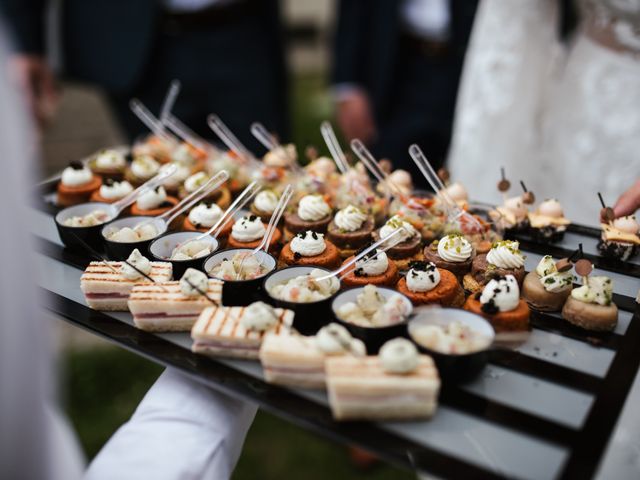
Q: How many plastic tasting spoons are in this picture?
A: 13